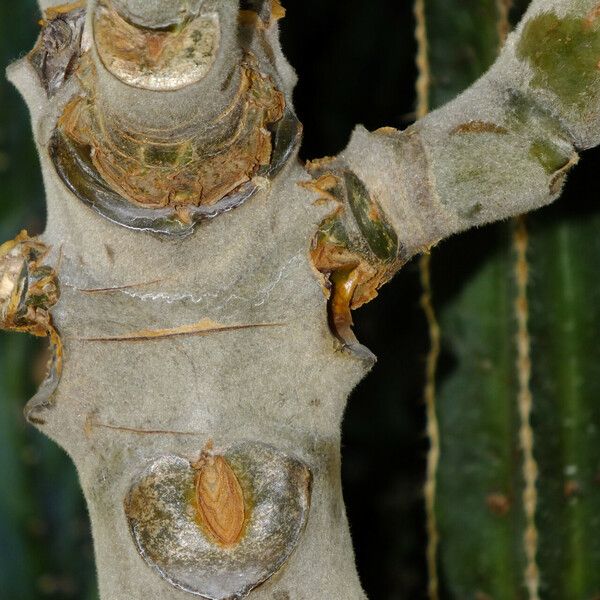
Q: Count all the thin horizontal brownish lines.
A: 3